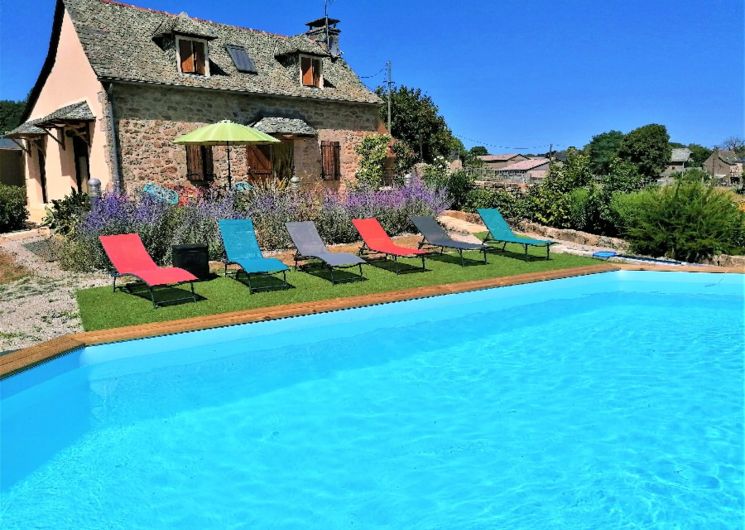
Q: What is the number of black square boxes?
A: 1